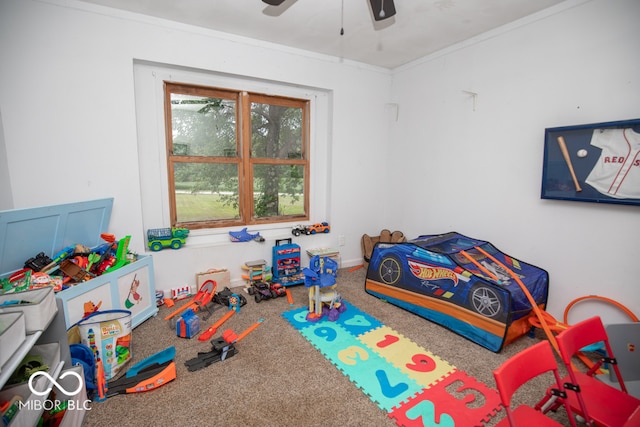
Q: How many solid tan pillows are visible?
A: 0